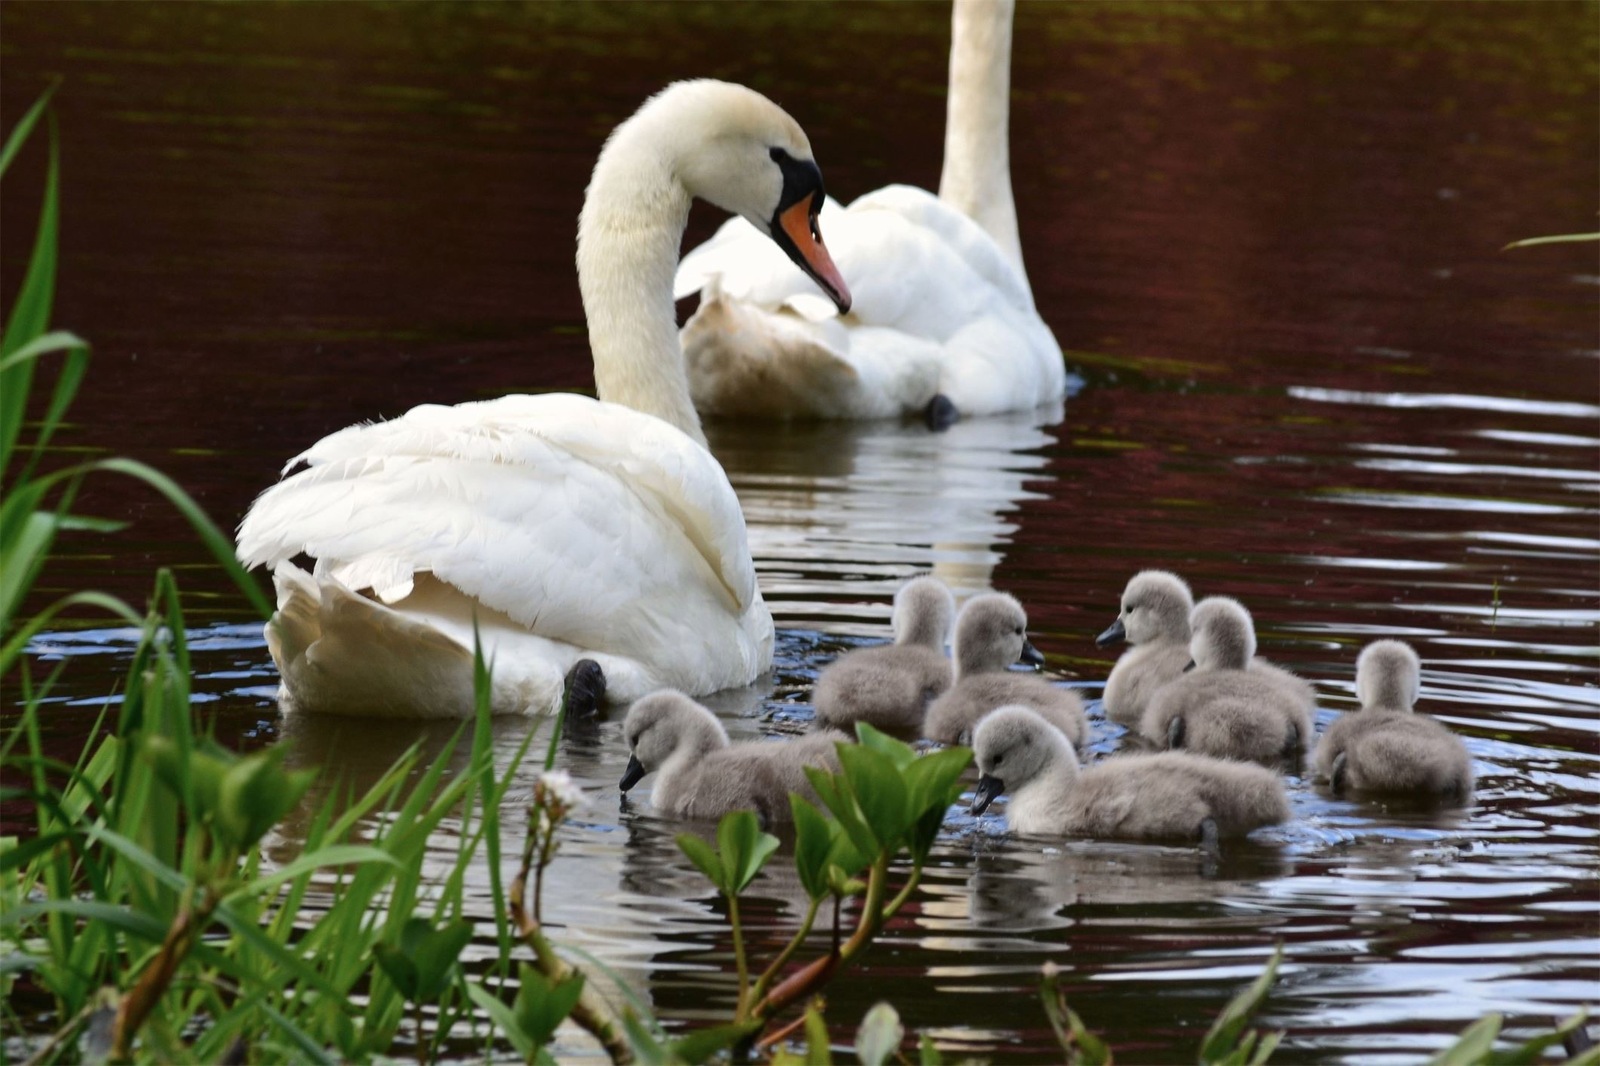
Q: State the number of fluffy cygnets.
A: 7